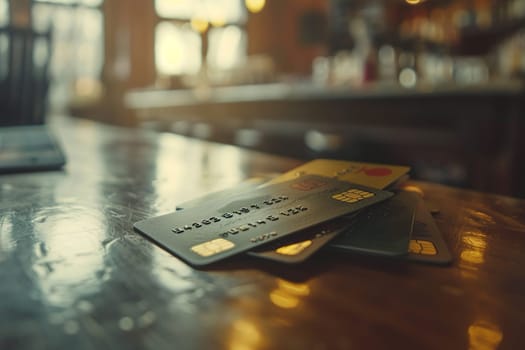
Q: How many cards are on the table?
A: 5